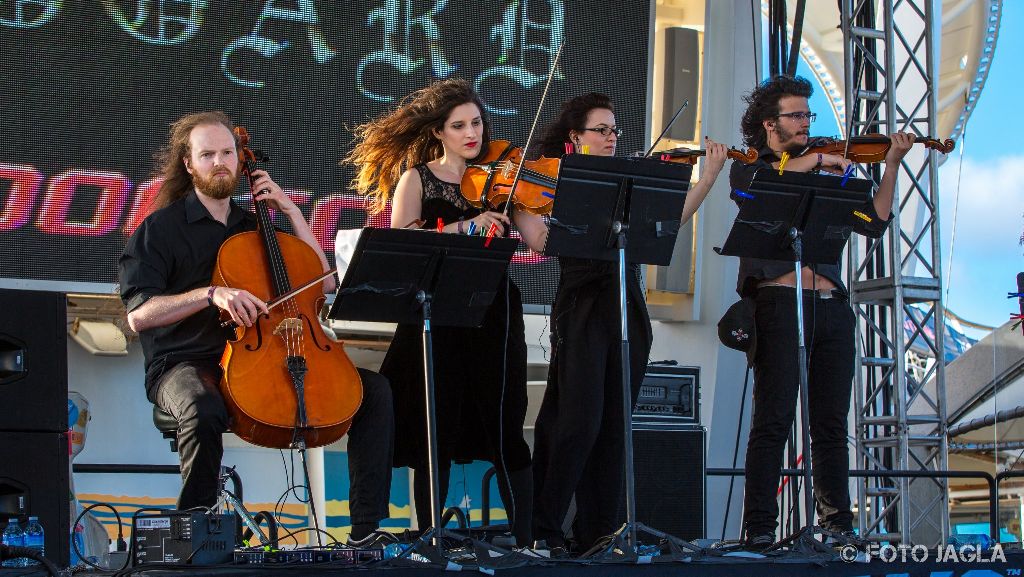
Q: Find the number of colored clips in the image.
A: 12